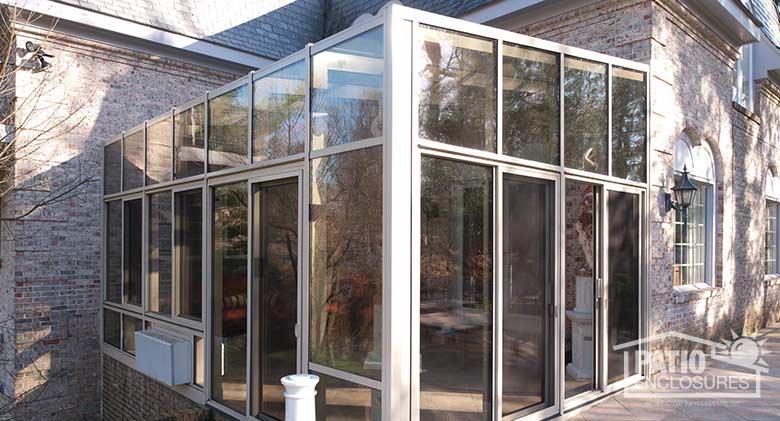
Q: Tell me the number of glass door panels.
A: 6